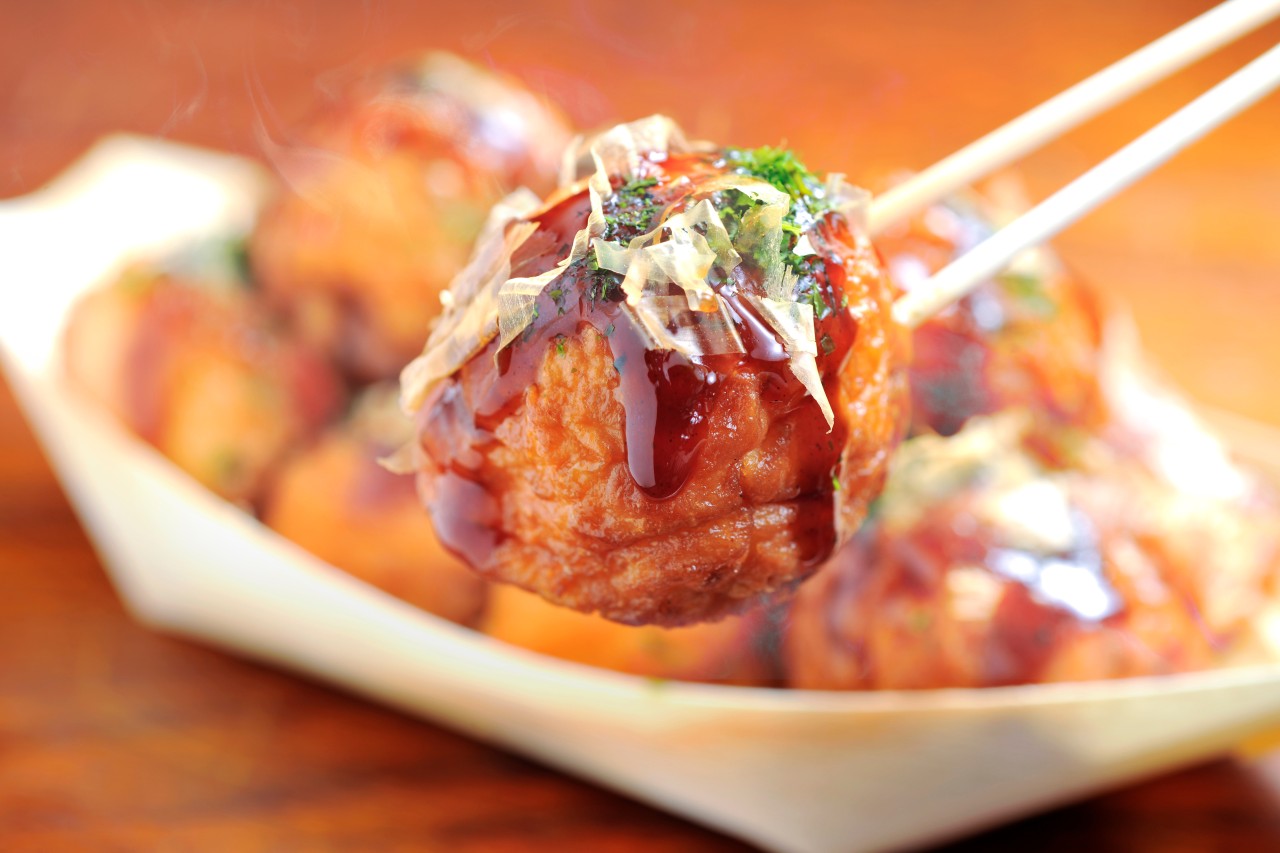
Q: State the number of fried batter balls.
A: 7